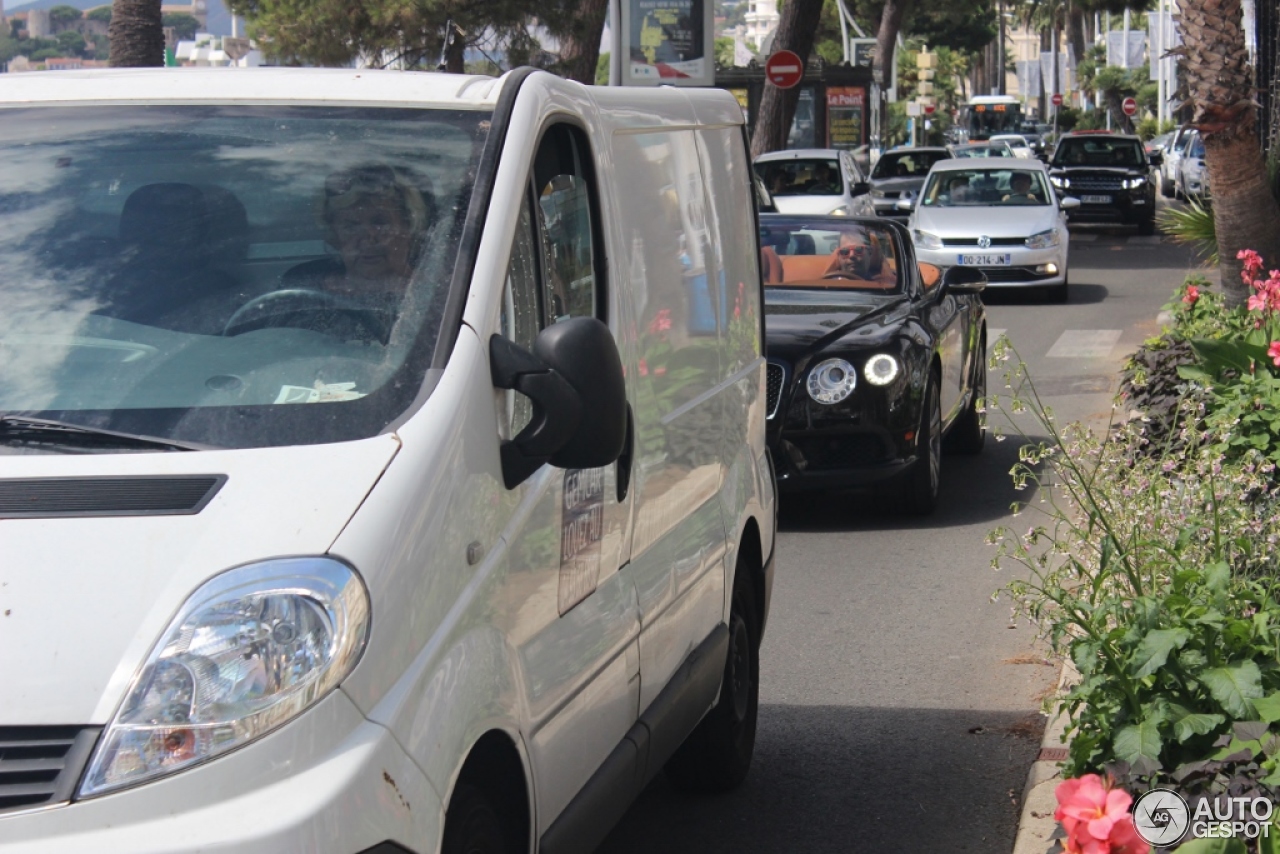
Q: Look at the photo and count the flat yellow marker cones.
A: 0